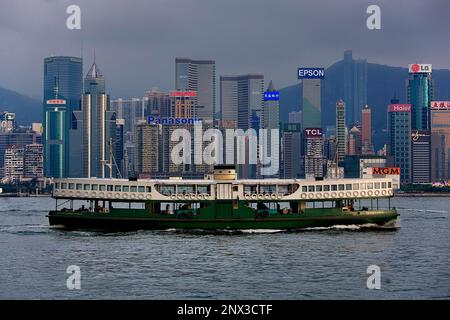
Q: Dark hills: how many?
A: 2